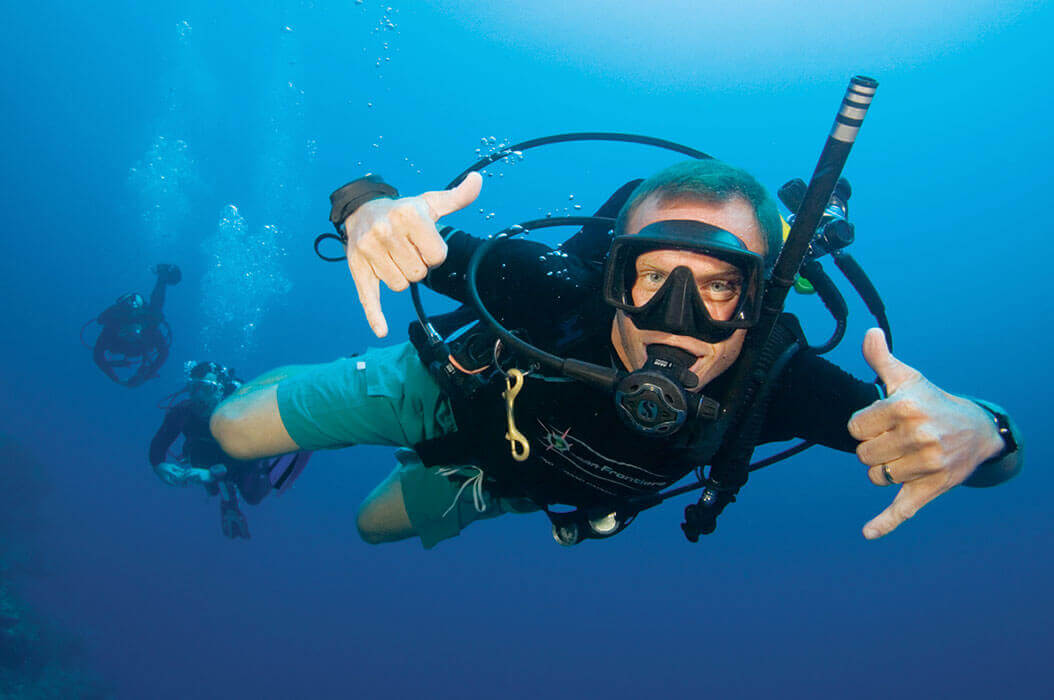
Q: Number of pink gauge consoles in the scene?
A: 0